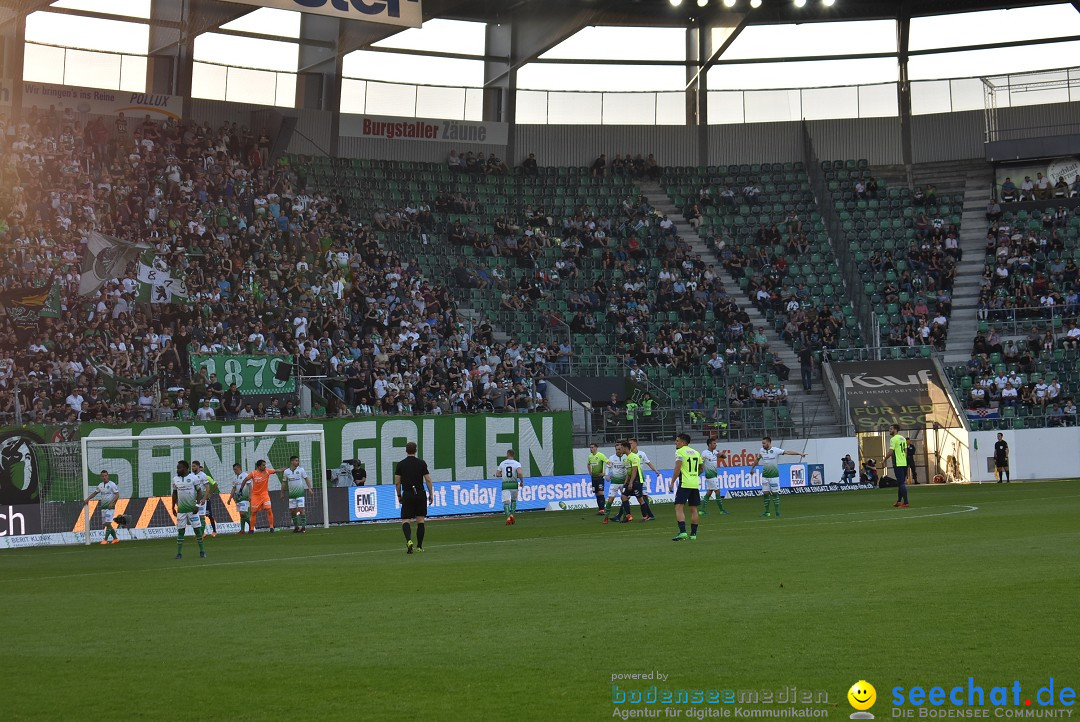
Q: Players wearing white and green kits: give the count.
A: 10